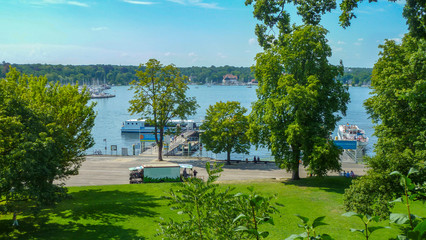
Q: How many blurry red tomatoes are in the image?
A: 0